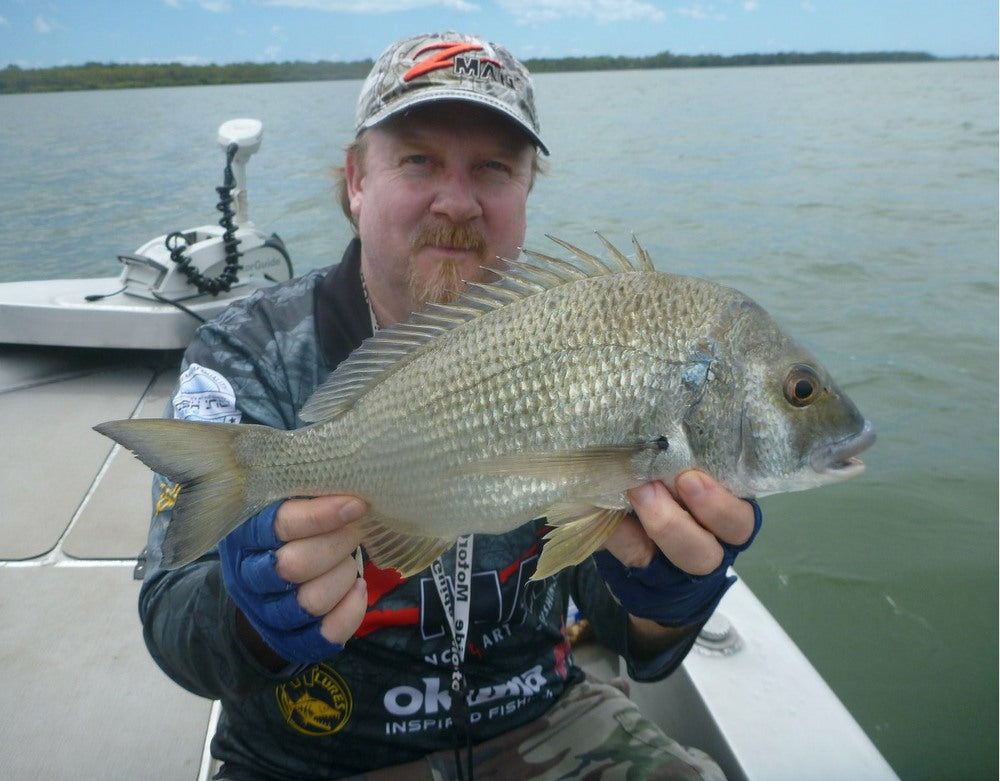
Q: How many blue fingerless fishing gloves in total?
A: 2